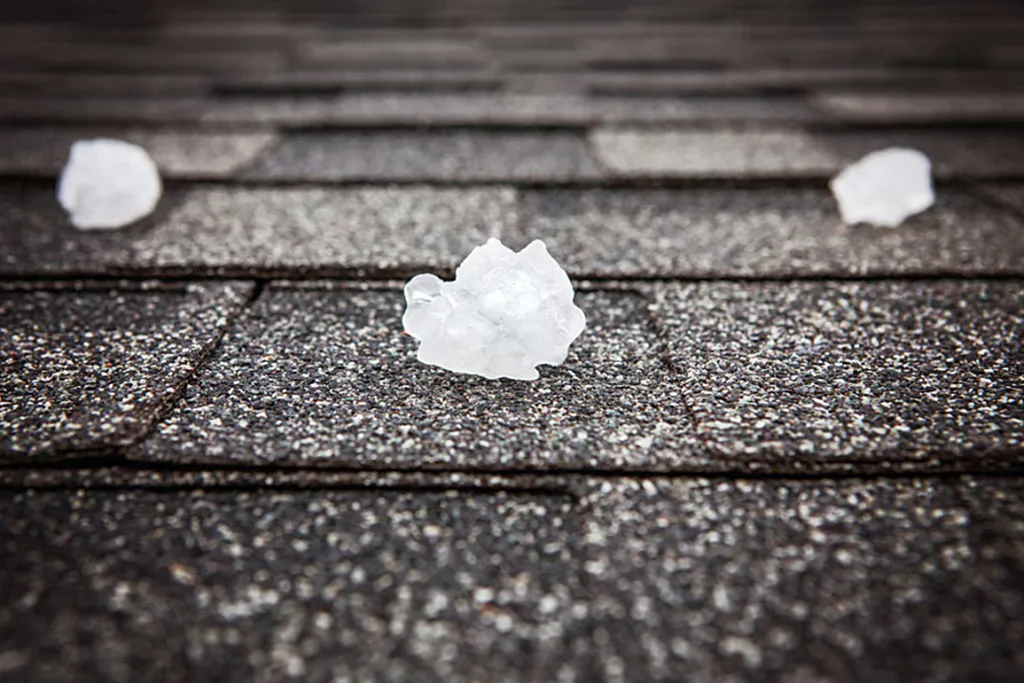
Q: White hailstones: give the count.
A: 3